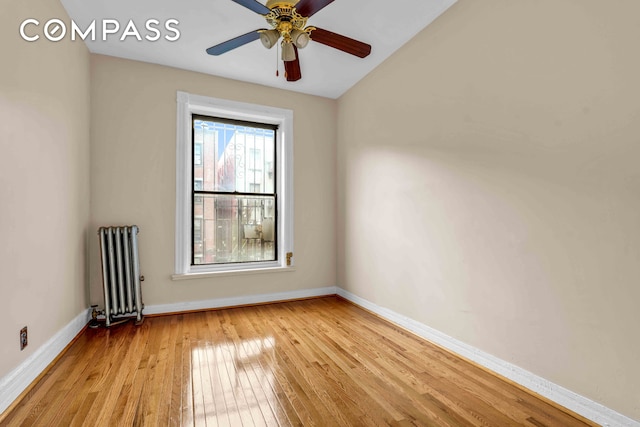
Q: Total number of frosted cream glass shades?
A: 3